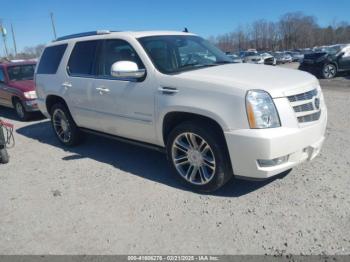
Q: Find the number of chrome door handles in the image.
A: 2